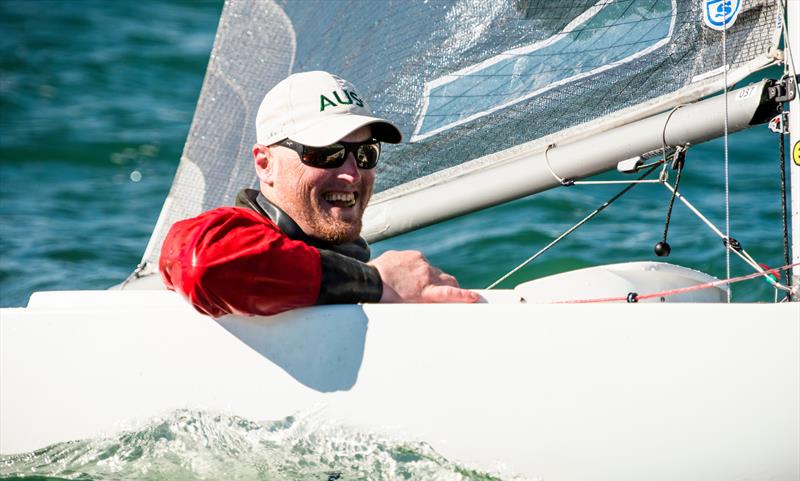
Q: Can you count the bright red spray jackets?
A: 1